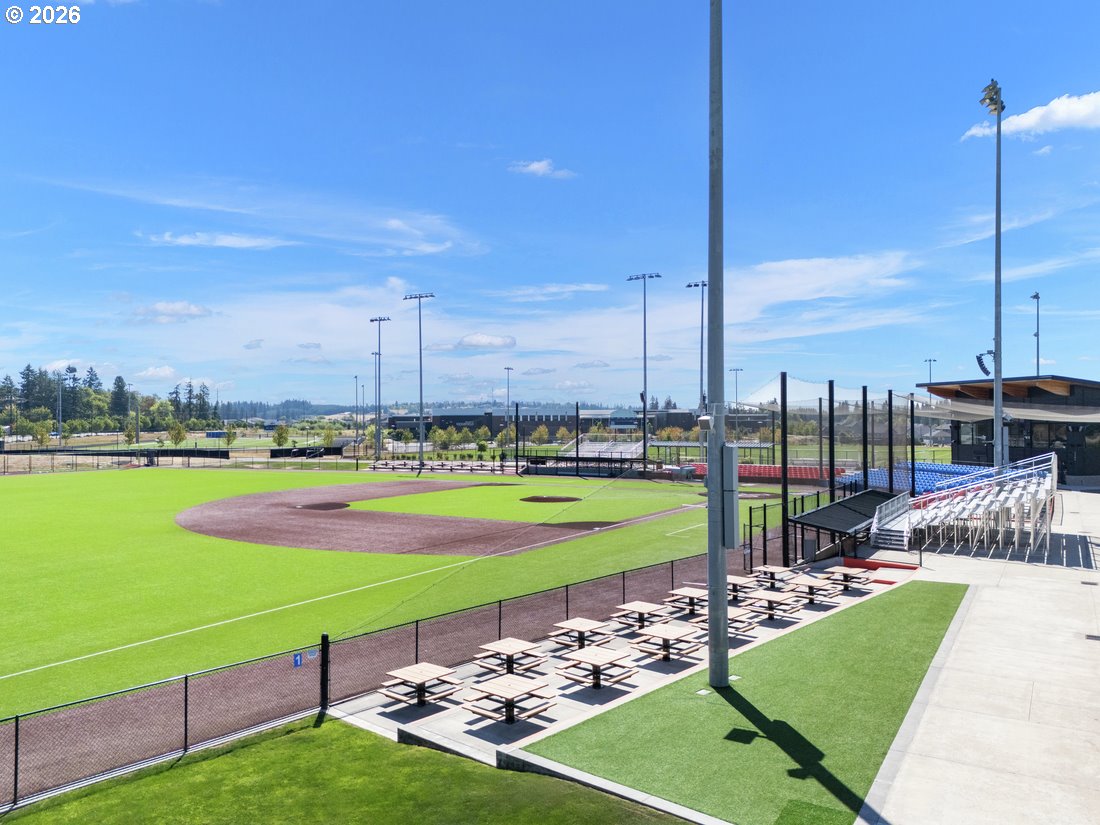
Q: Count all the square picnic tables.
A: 14